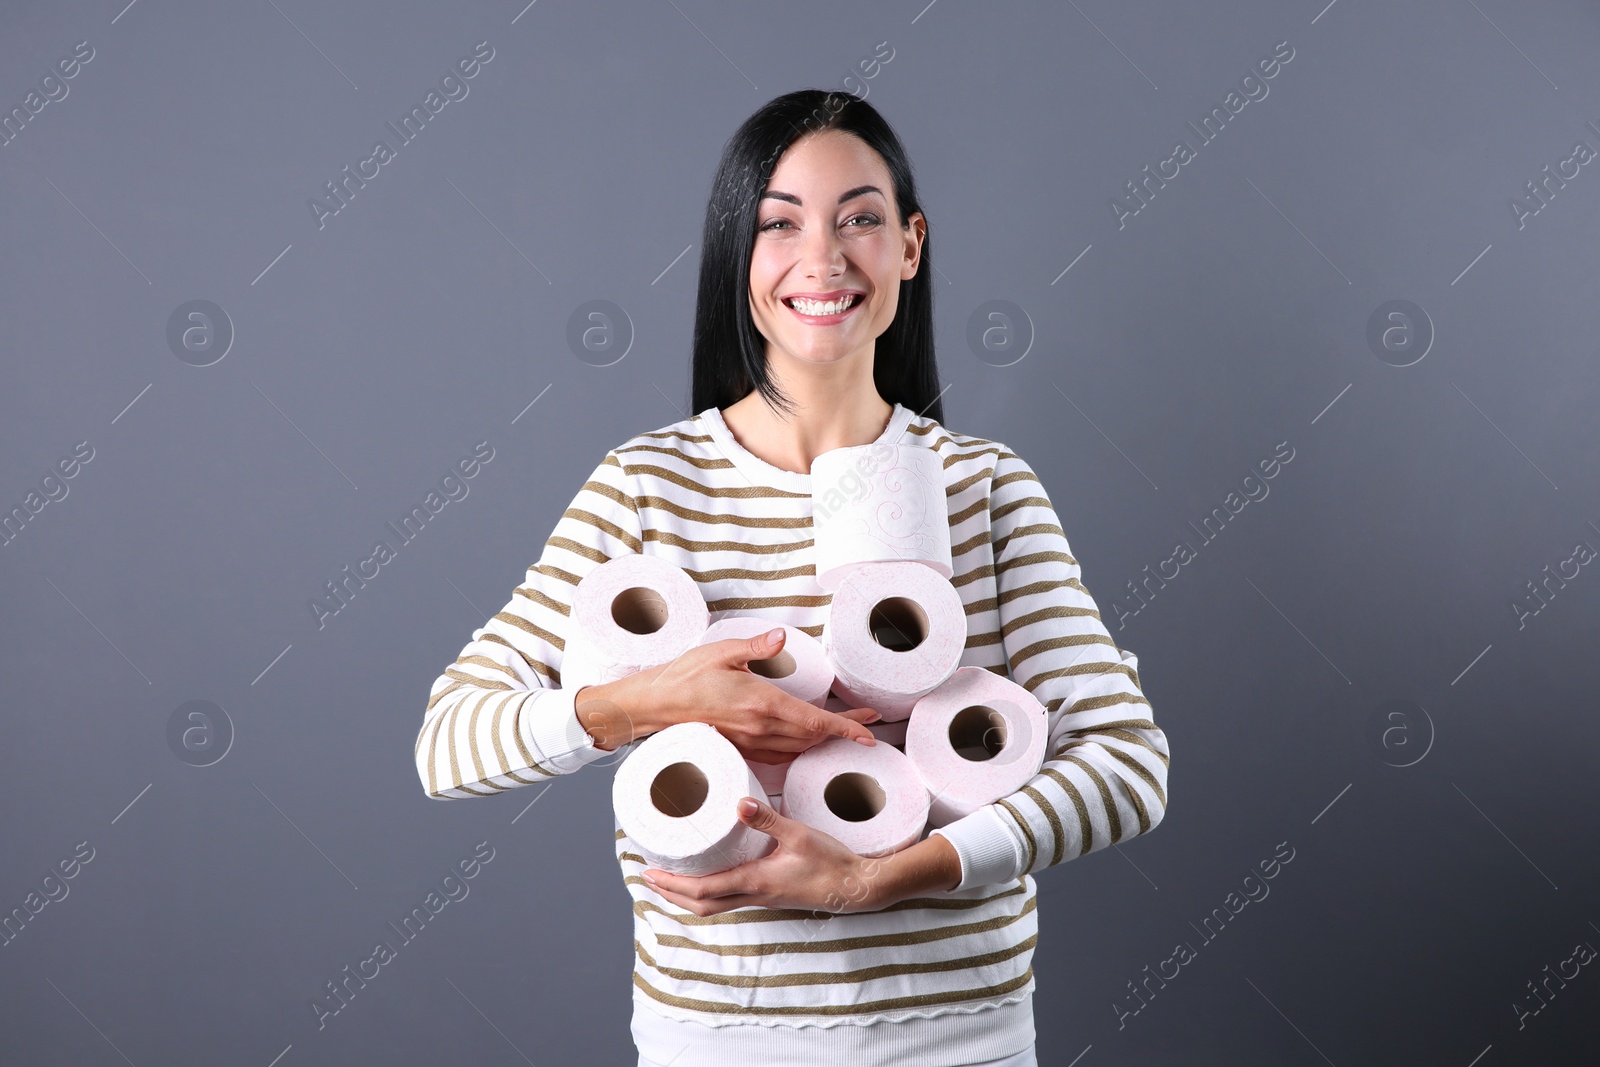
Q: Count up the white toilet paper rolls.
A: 7